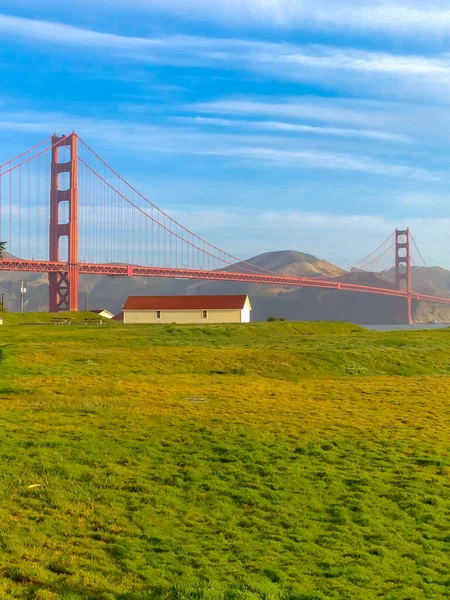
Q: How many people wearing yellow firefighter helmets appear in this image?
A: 0